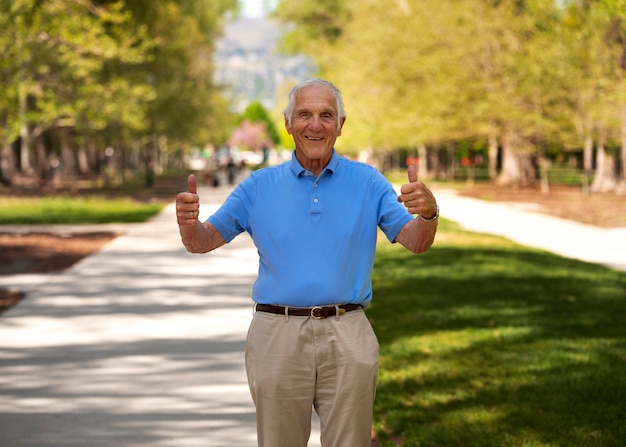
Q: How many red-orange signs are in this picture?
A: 2